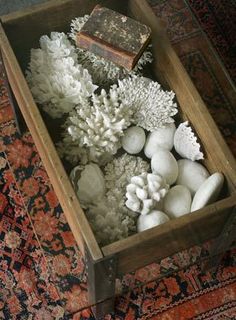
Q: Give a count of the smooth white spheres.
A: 7